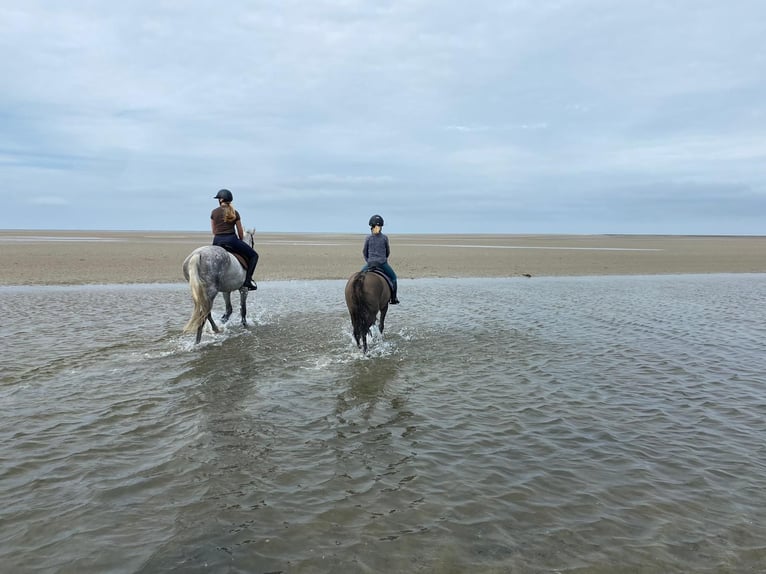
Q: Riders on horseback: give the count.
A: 2